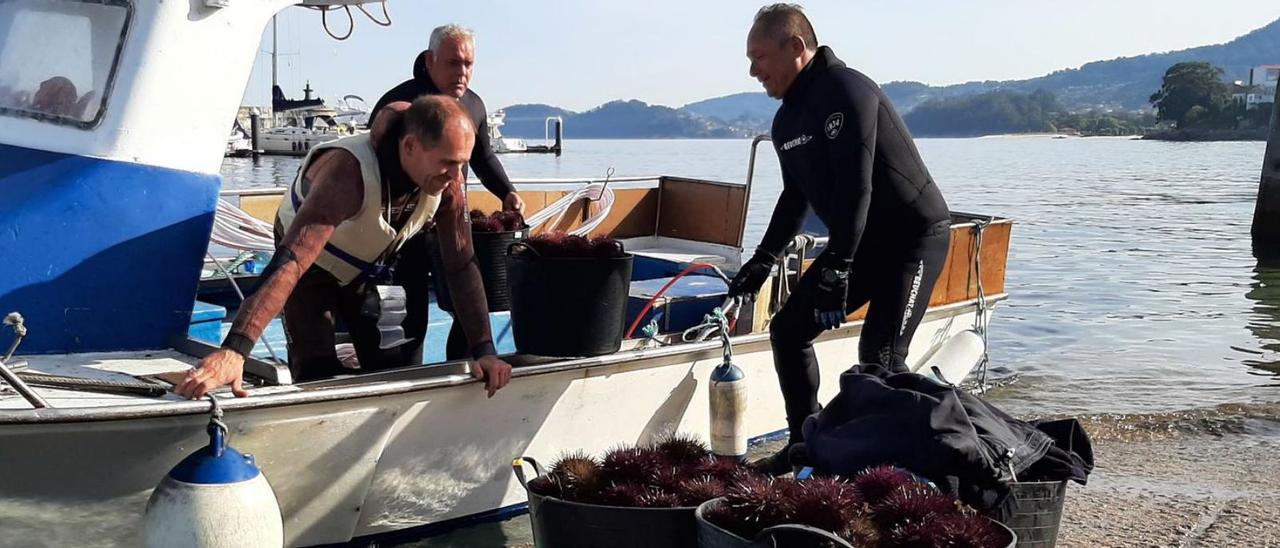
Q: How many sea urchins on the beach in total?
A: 0